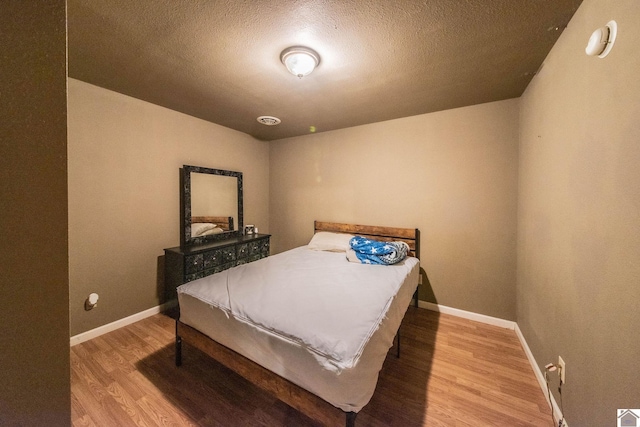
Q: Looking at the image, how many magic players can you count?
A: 0